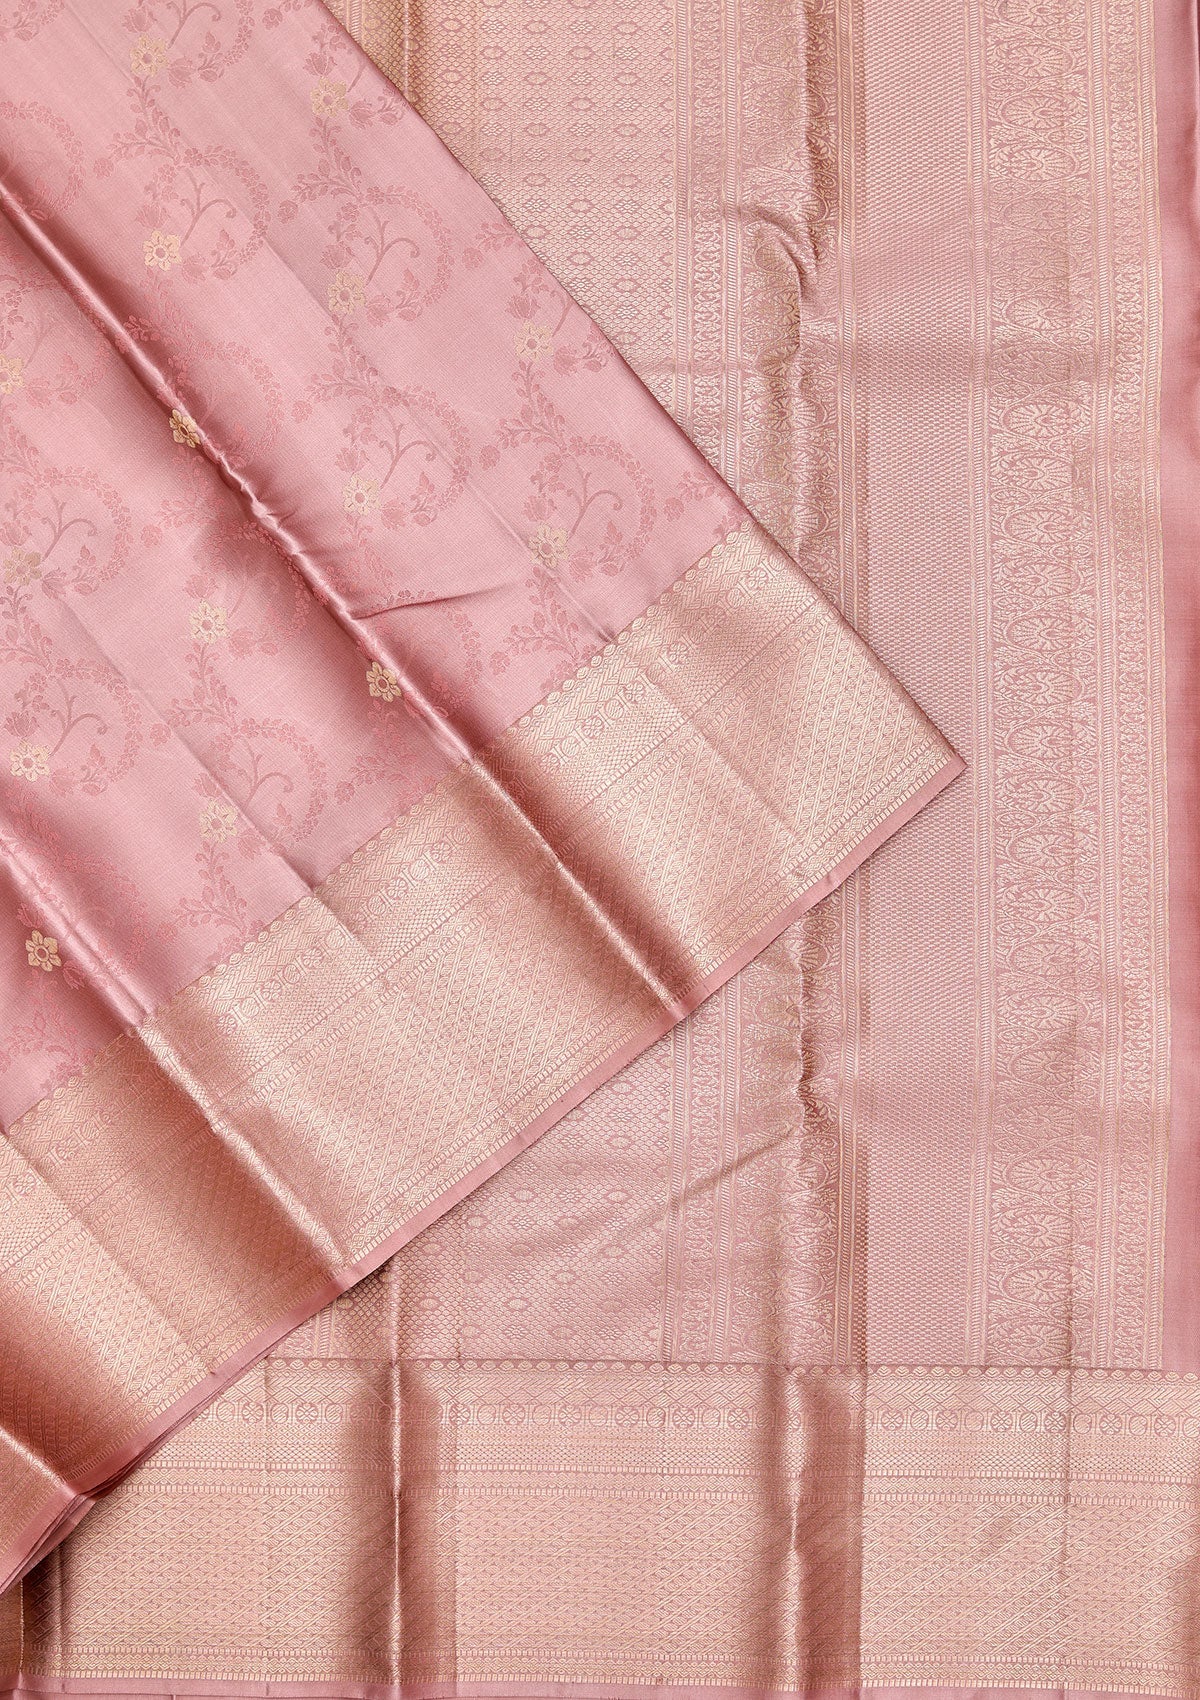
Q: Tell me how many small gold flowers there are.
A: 15